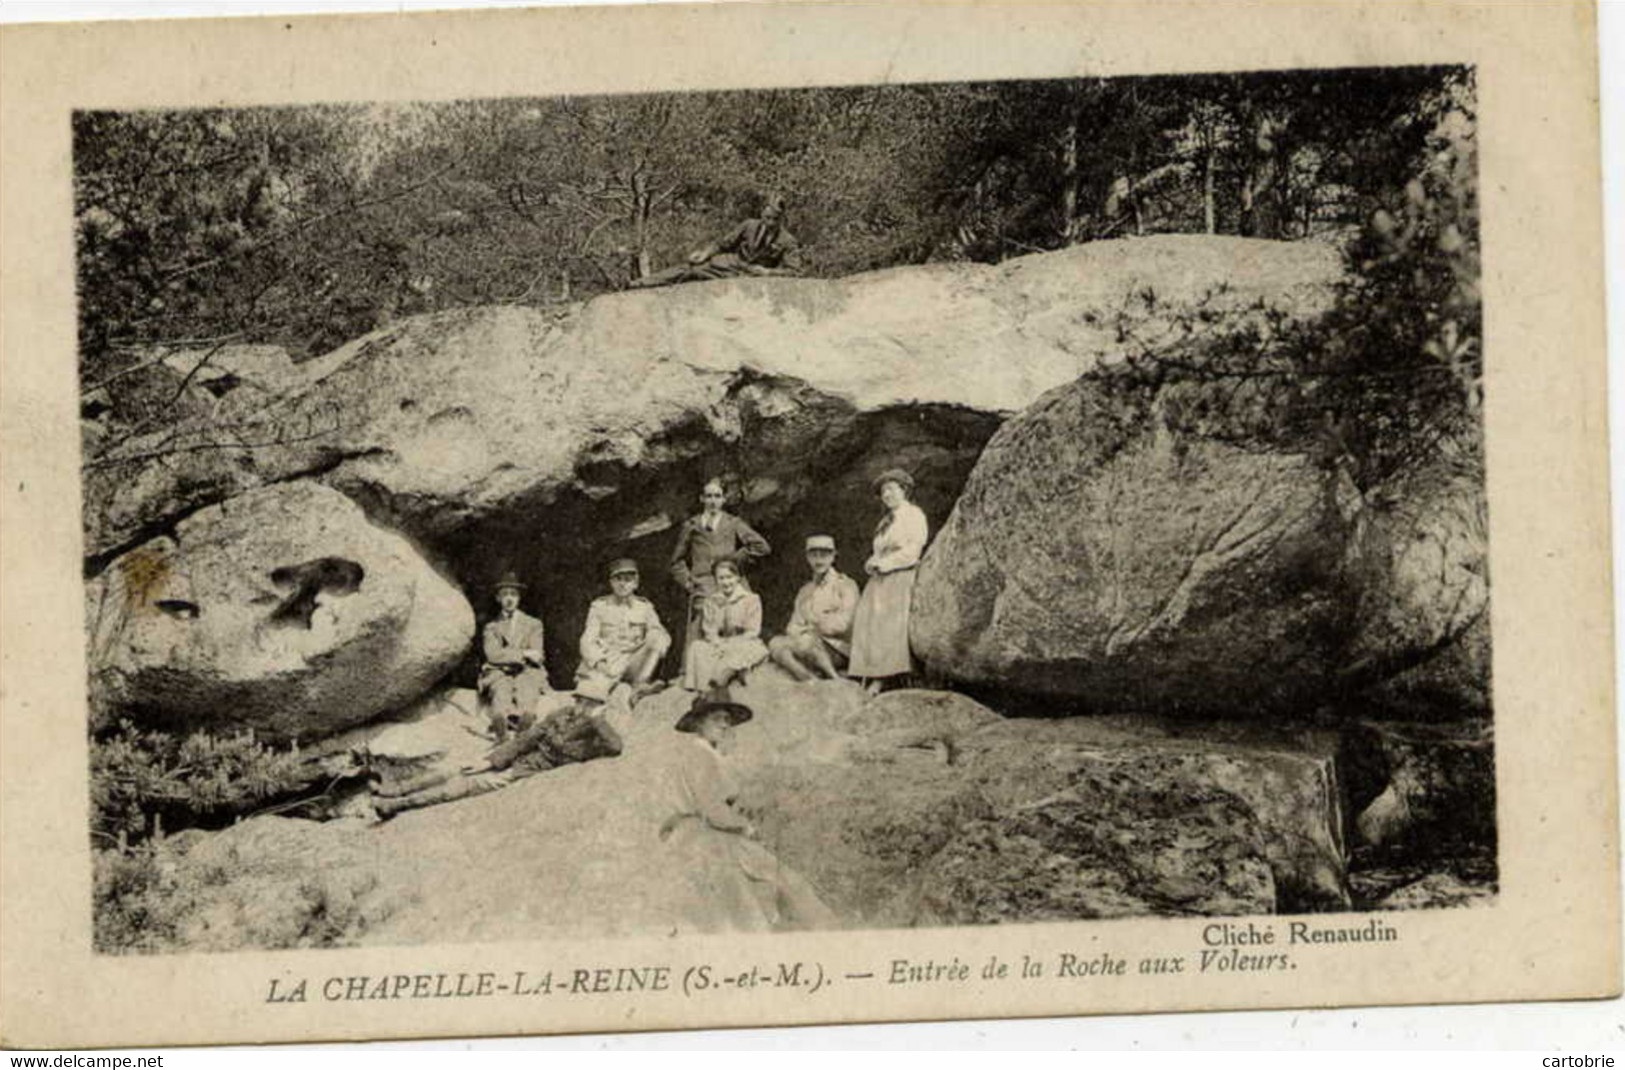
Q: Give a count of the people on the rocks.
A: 9